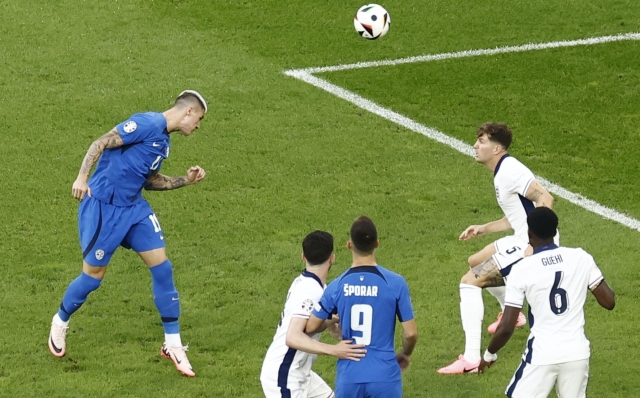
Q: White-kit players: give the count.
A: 3